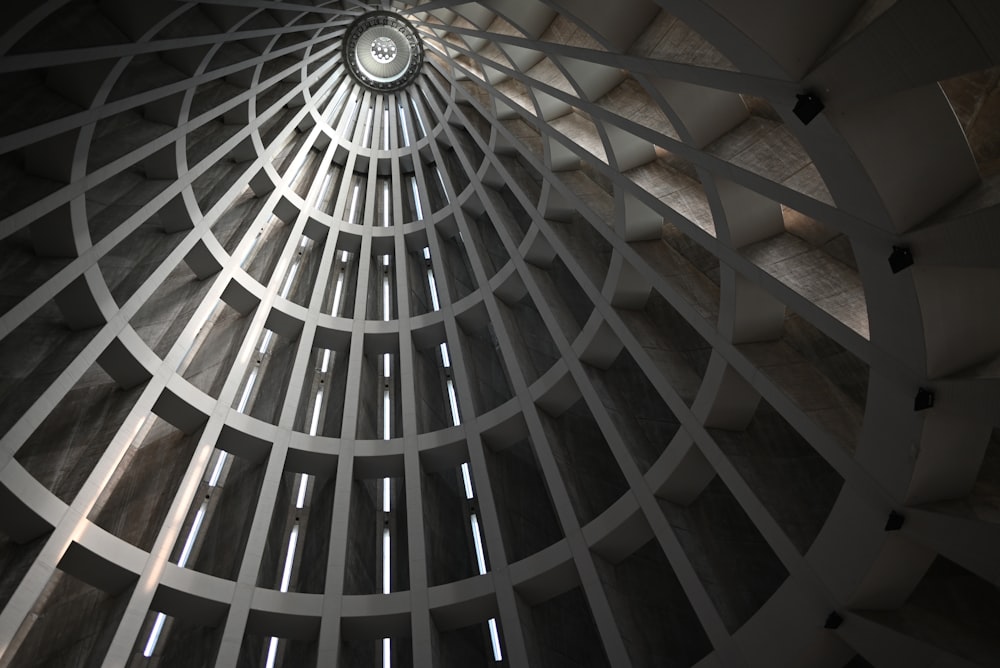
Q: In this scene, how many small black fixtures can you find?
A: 5